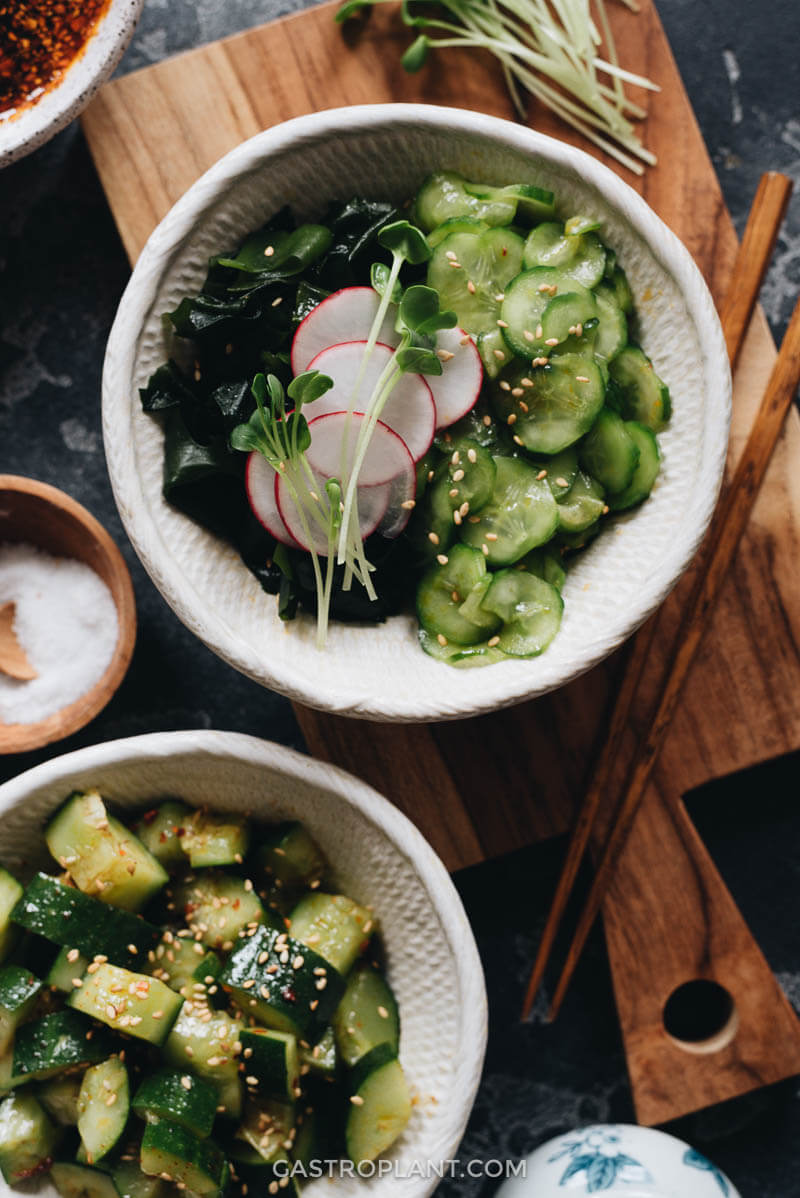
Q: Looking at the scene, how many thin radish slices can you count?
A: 5